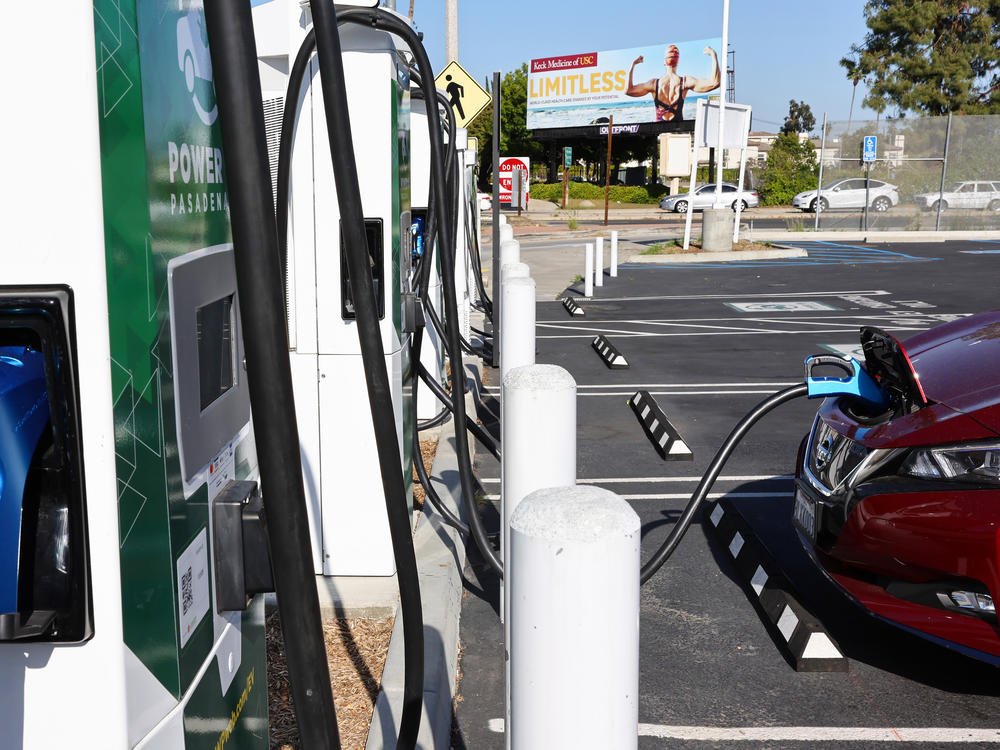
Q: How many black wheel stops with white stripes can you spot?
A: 4